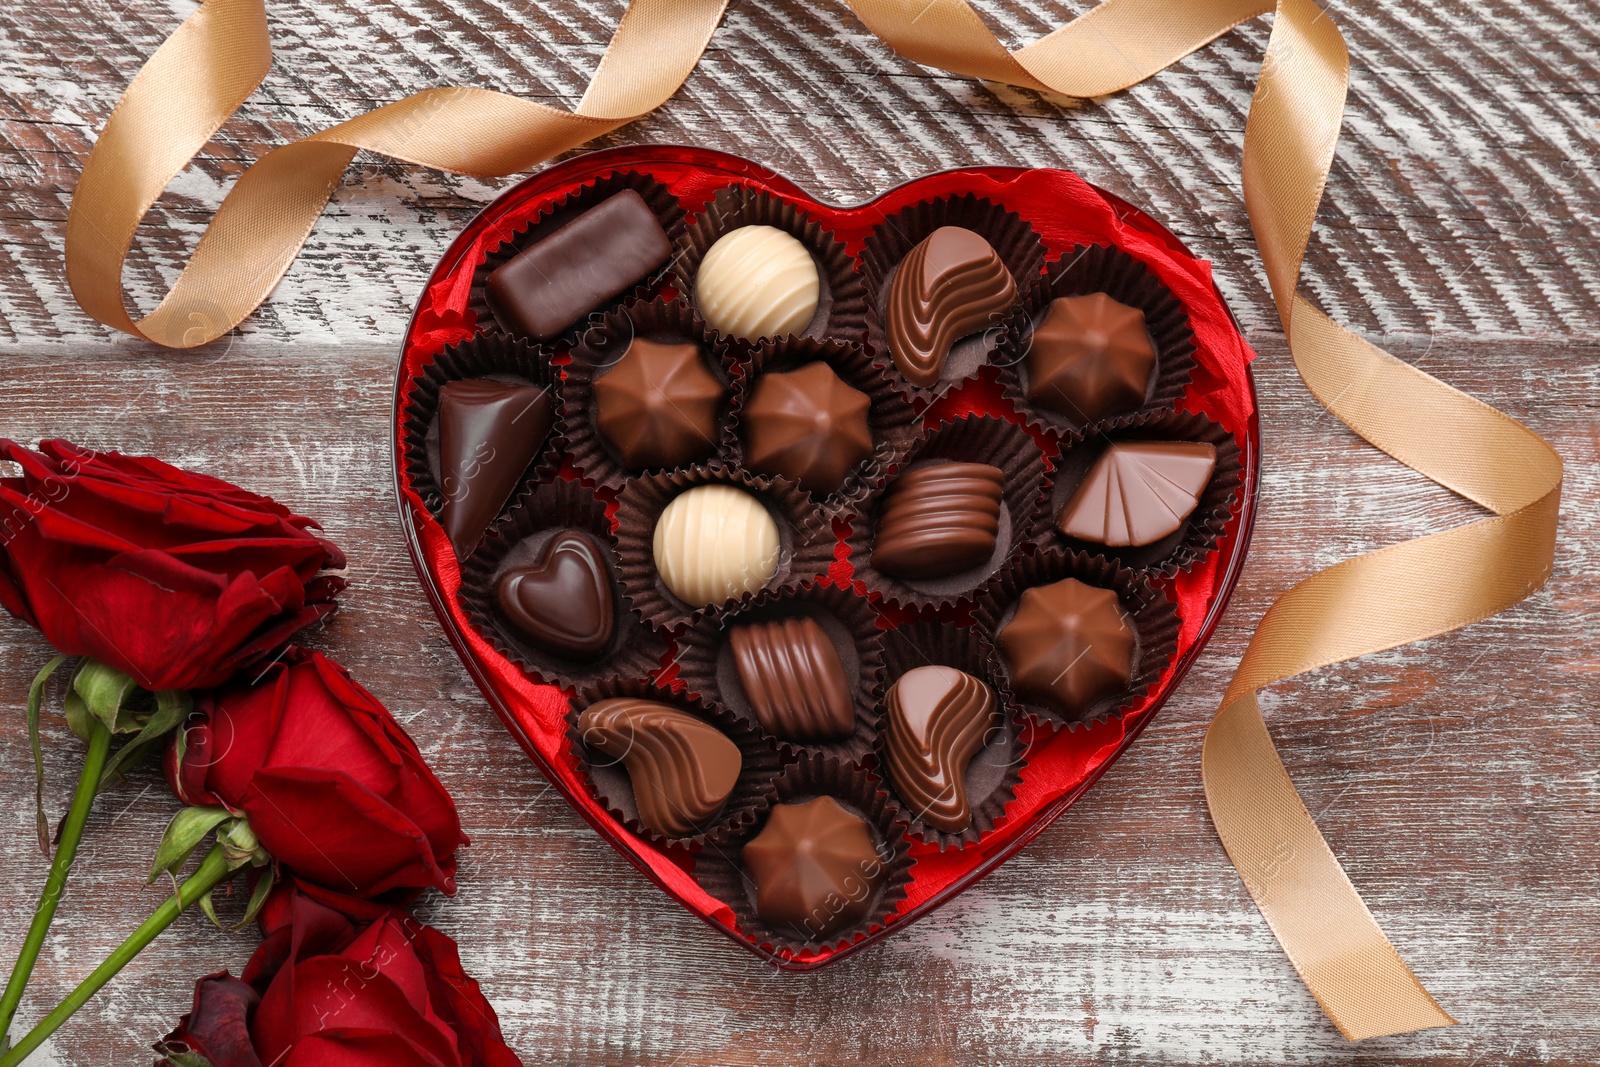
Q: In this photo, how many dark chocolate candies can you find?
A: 3